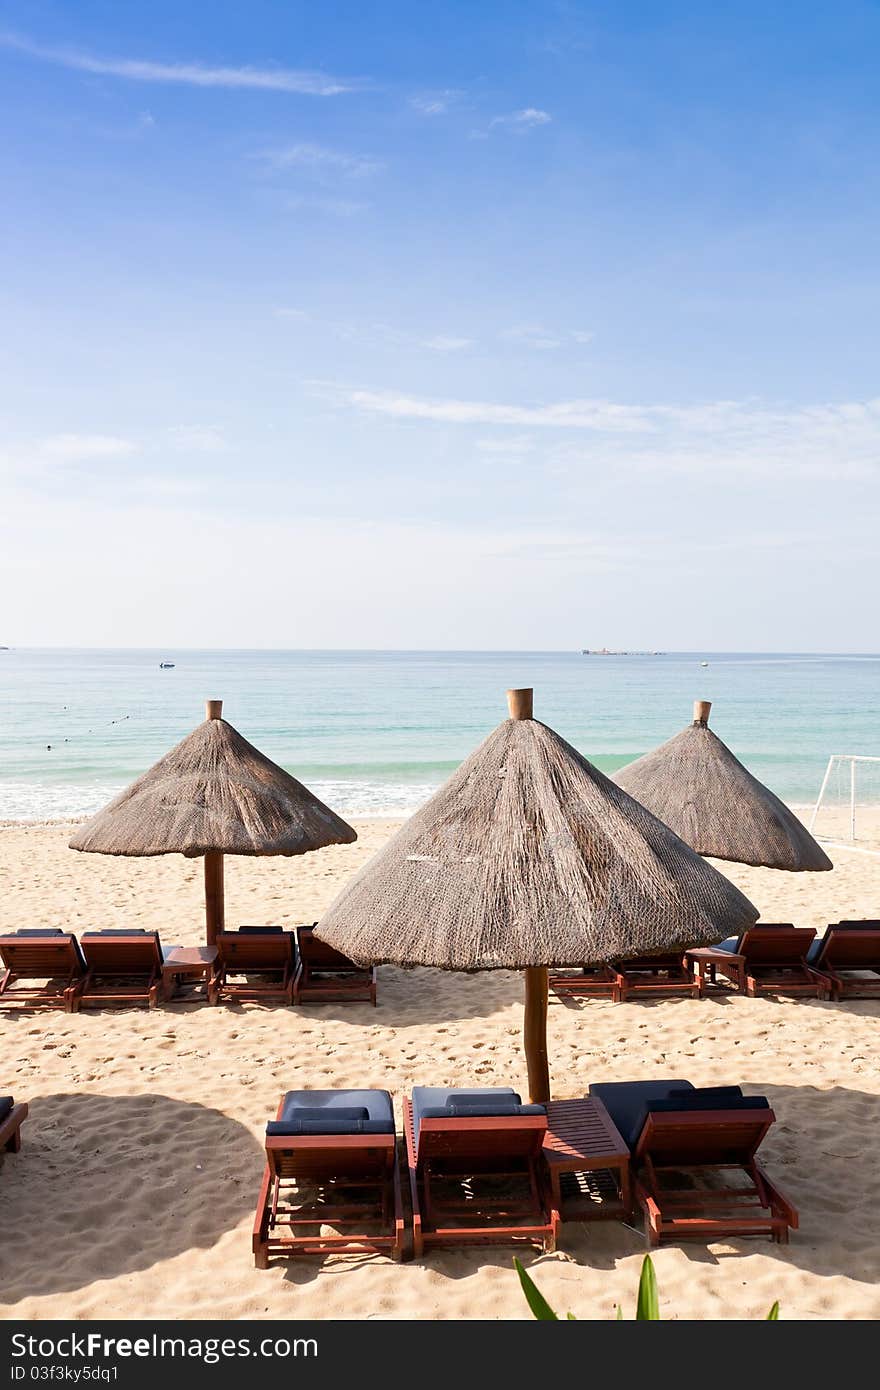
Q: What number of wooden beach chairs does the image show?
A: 12